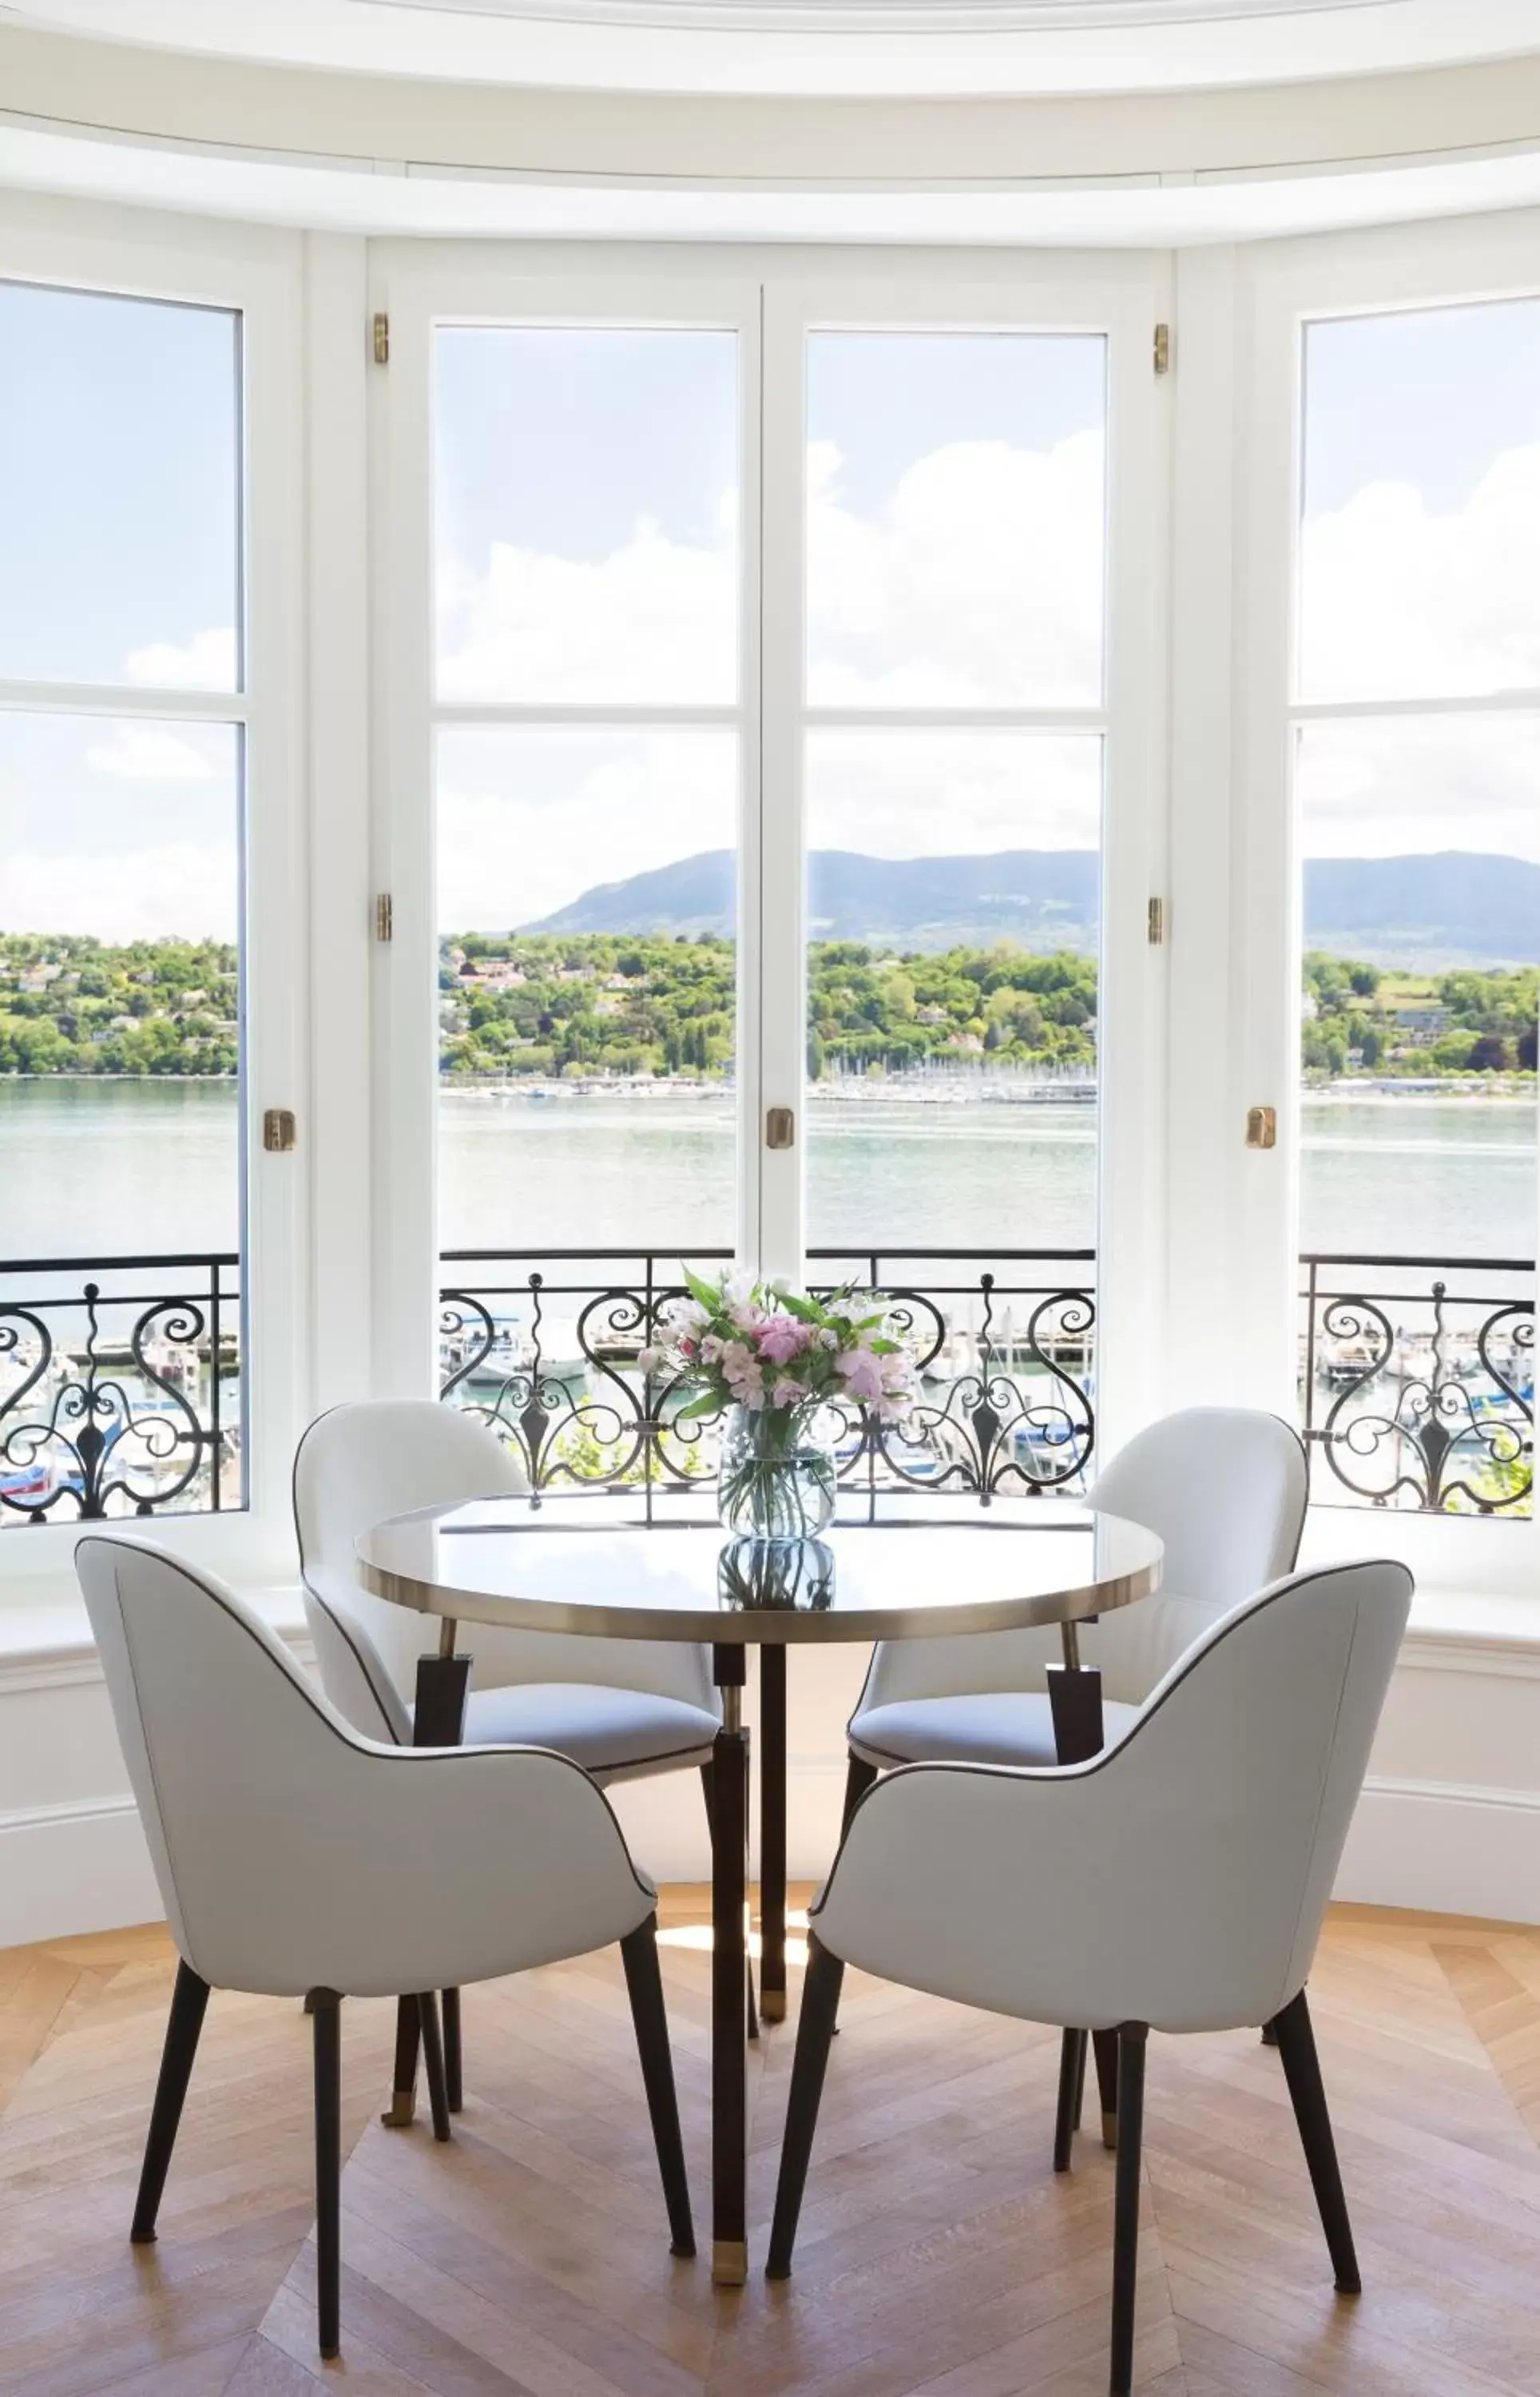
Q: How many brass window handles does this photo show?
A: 3